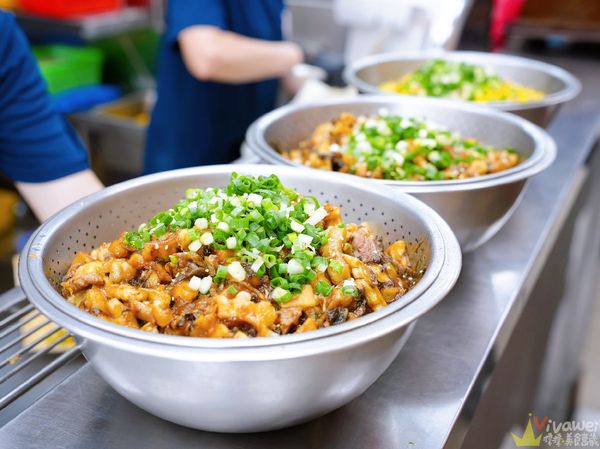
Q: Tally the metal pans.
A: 3